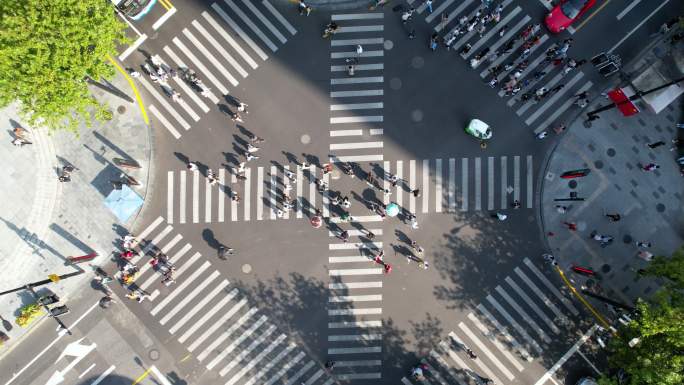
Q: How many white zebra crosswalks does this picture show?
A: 6